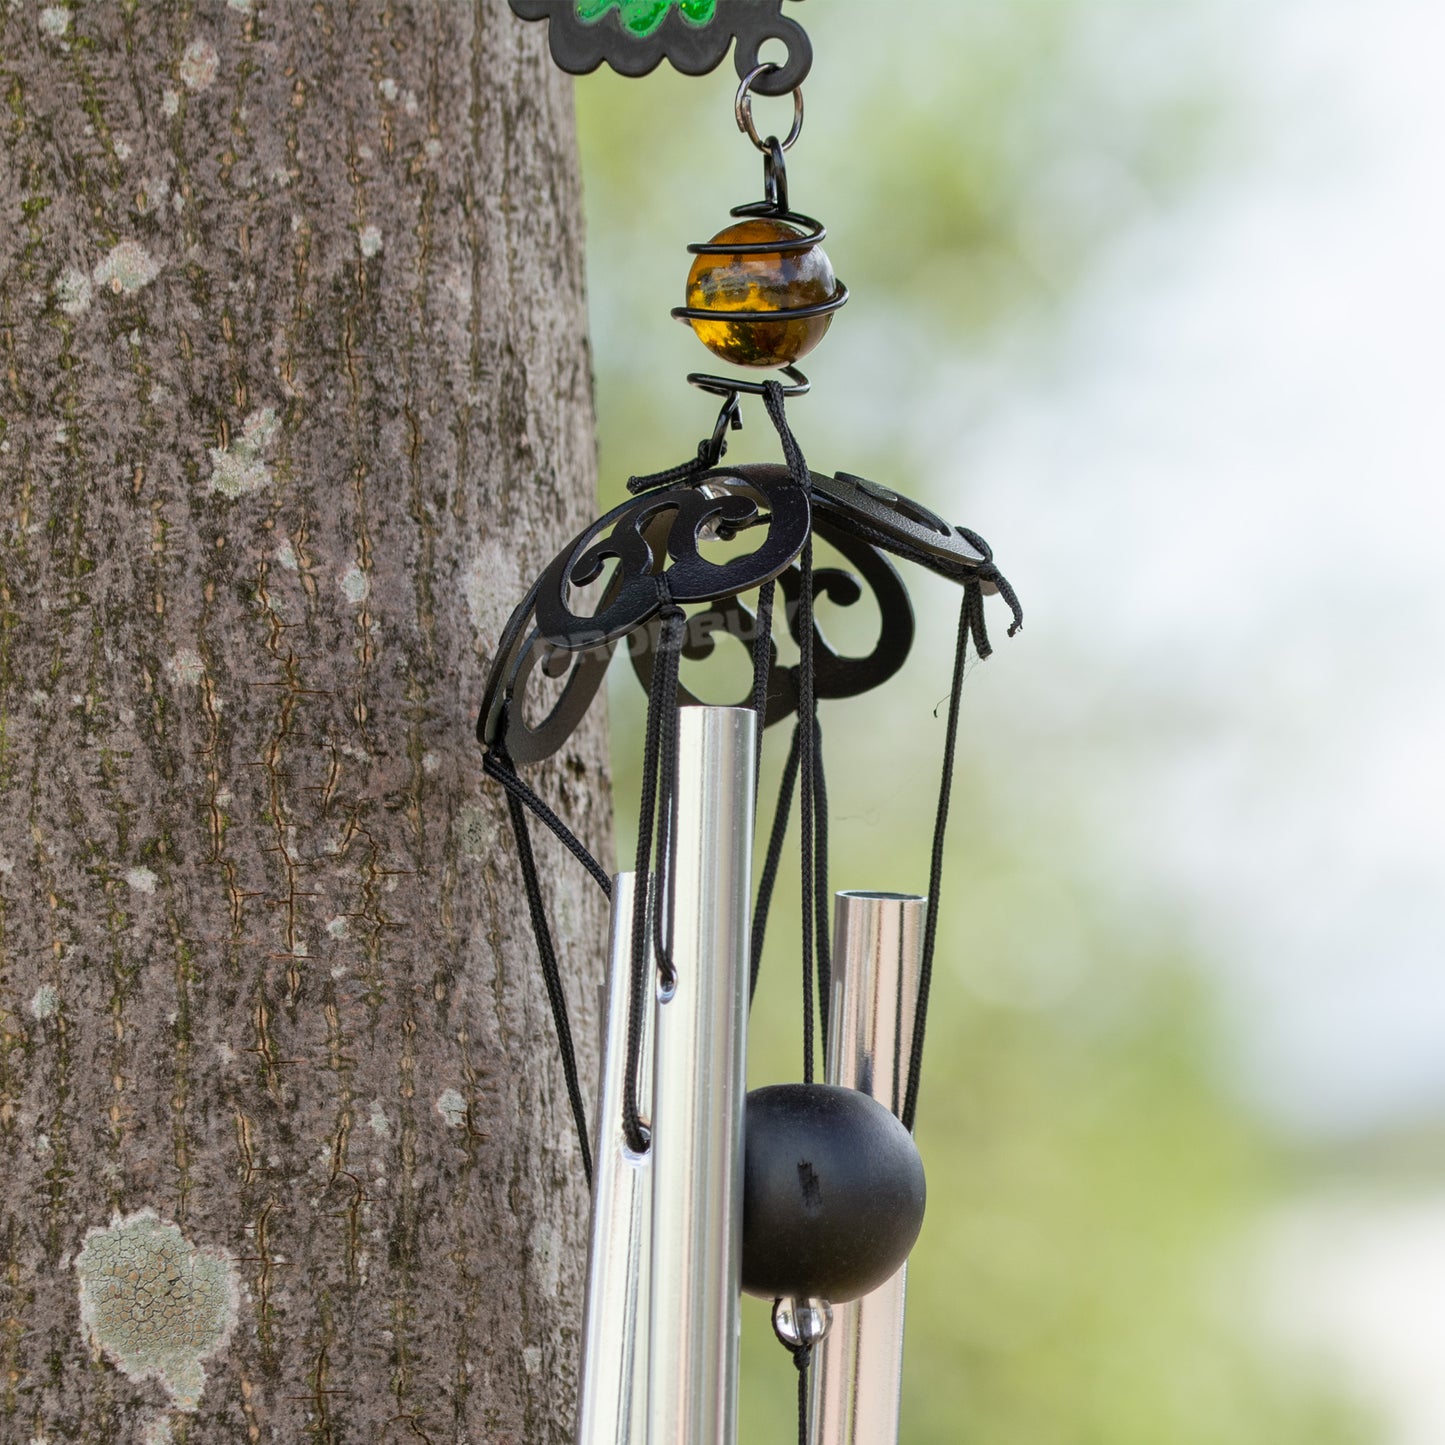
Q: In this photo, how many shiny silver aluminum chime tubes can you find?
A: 3